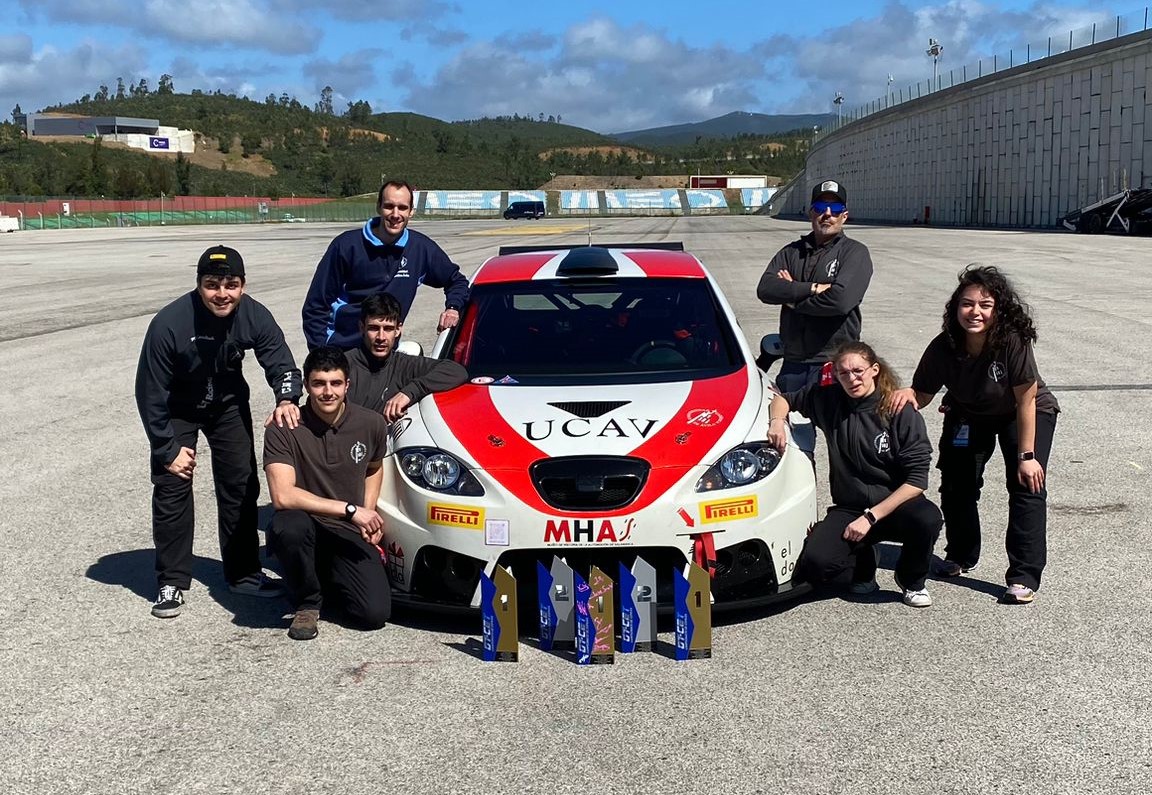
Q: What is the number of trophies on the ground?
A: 5